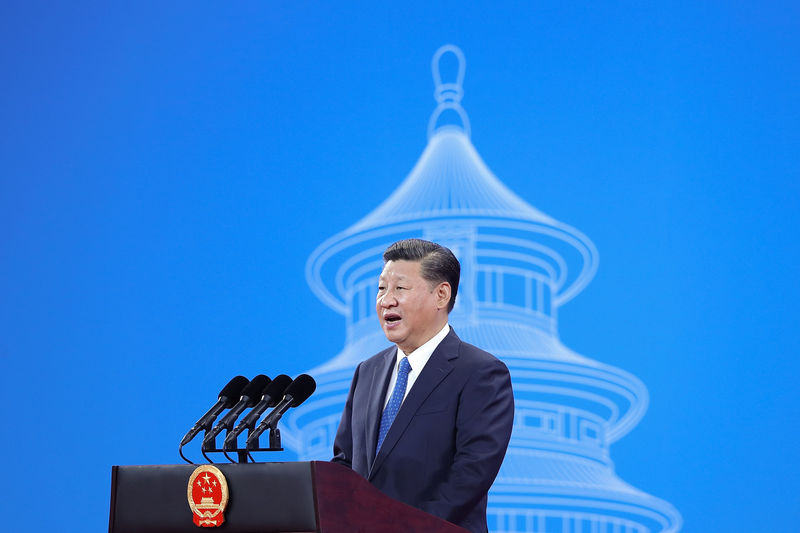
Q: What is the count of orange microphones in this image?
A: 0